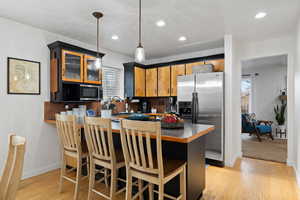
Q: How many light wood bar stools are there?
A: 3